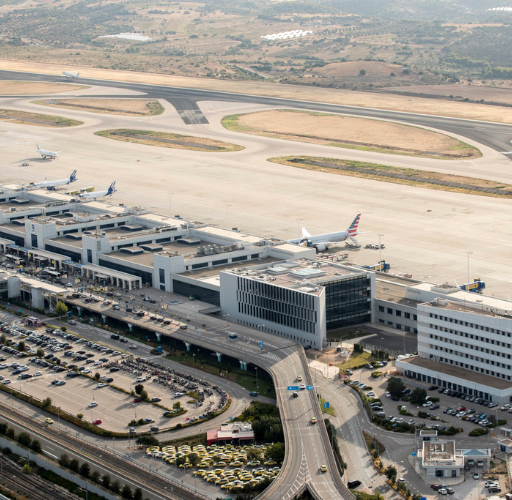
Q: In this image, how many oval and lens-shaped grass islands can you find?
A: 6